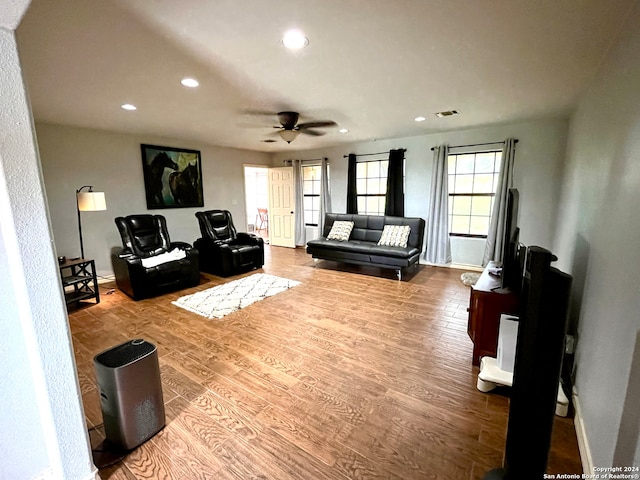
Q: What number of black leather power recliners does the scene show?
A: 2